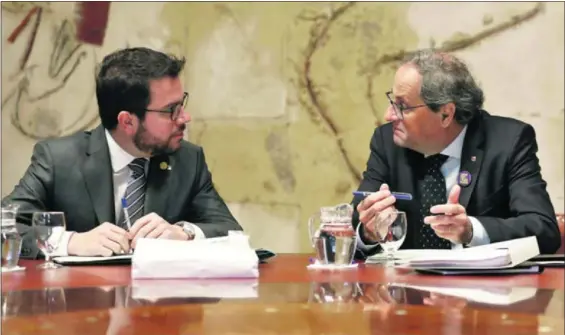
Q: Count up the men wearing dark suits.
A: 2